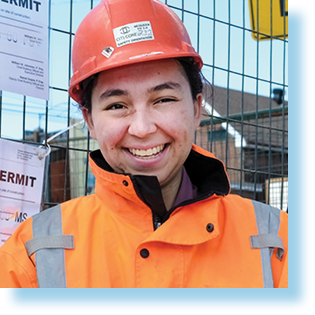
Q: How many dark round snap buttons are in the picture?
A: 3